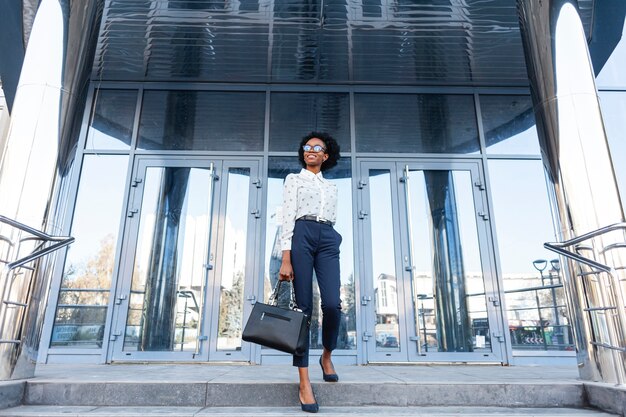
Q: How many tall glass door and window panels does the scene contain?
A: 7